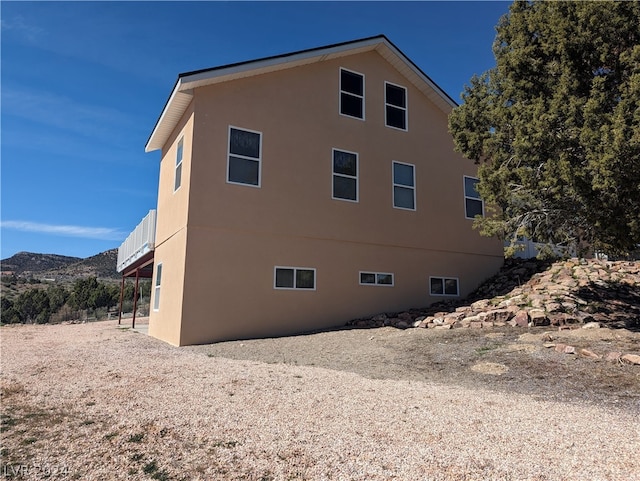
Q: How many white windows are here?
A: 11